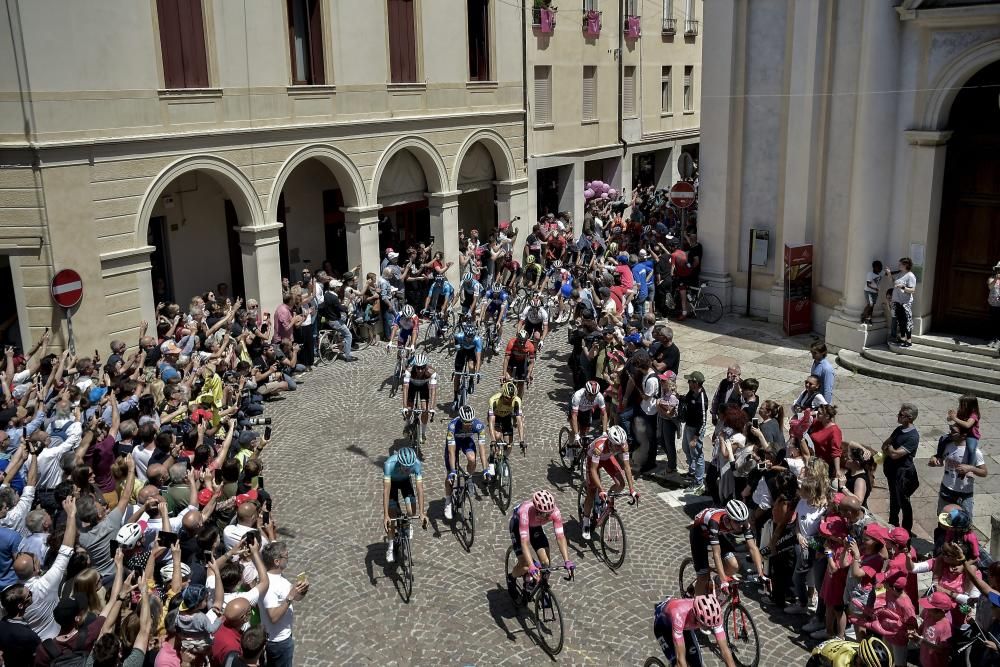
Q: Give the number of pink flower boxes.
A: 3